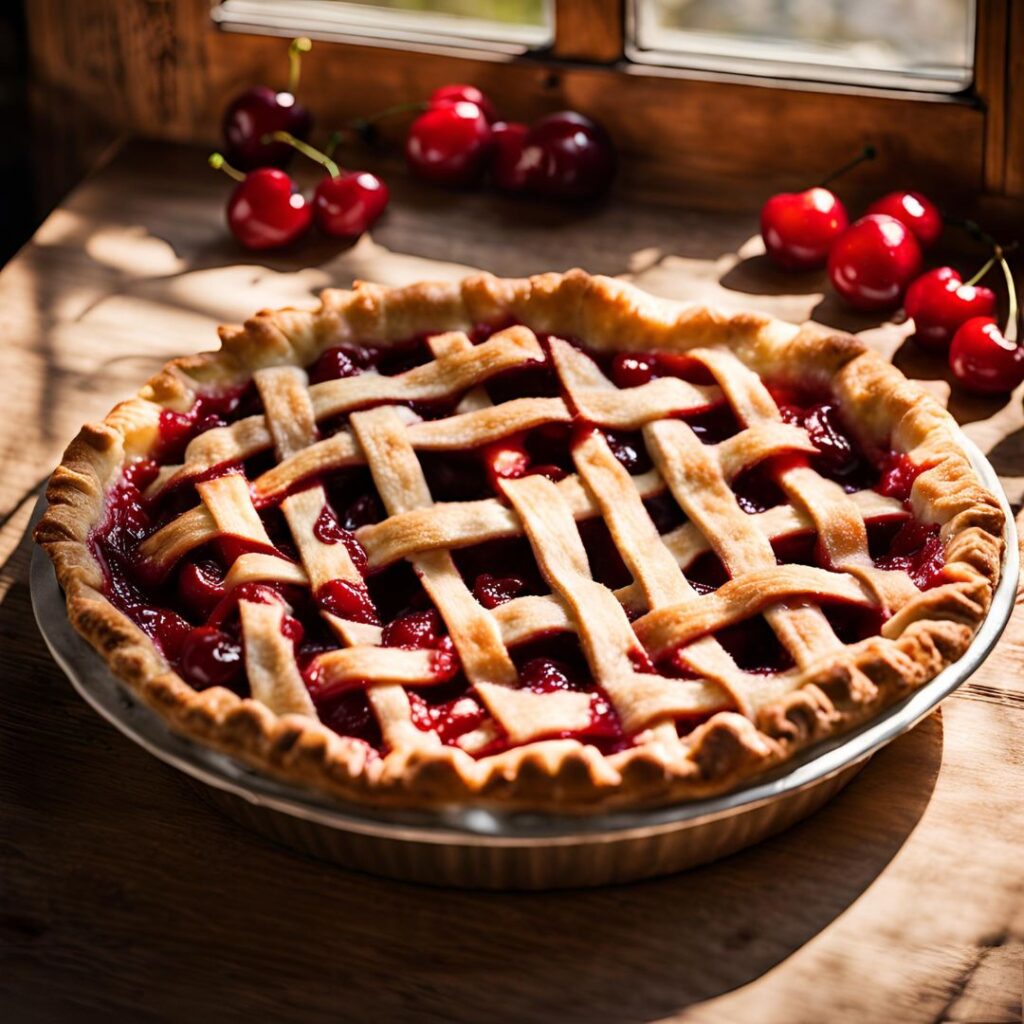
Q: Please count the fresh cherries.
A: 12